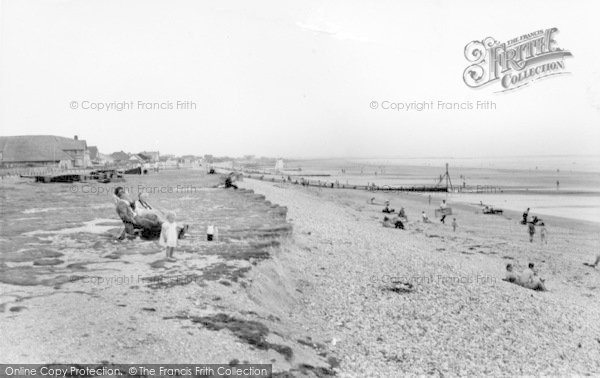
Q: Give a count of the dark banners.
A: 1